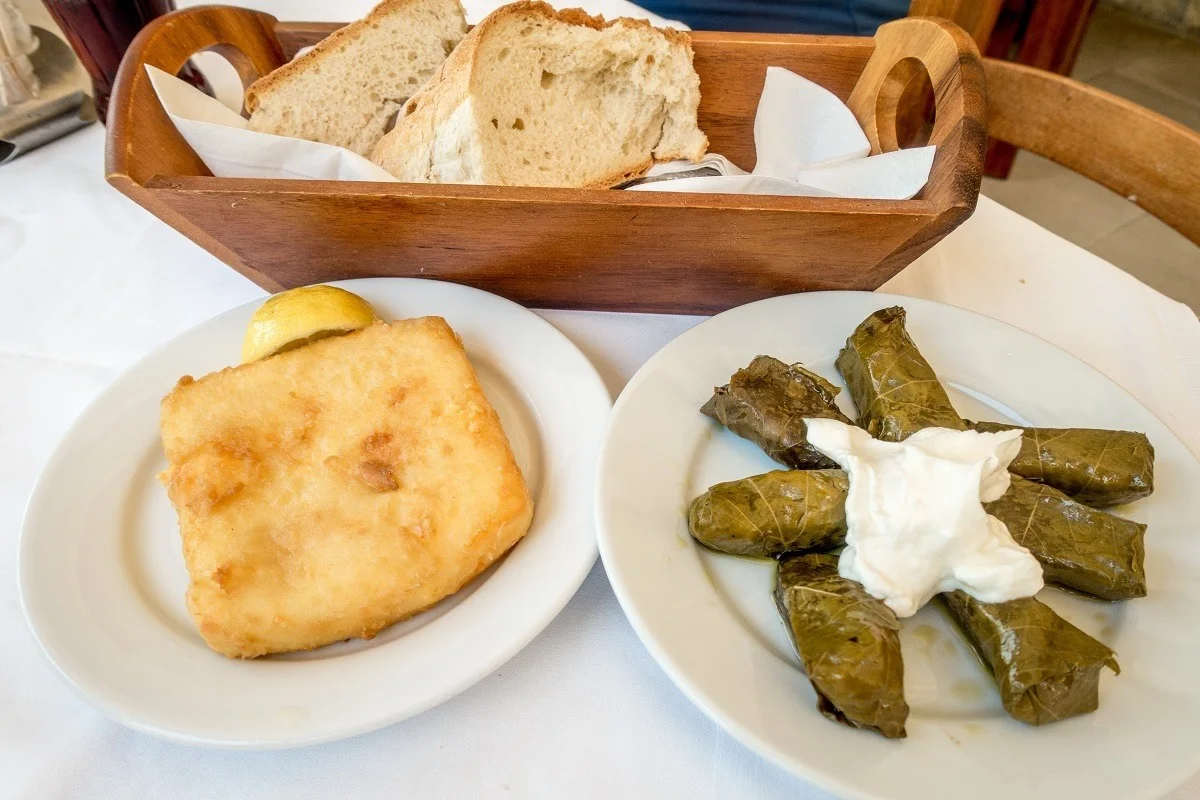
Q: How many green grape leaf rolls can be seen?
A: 7